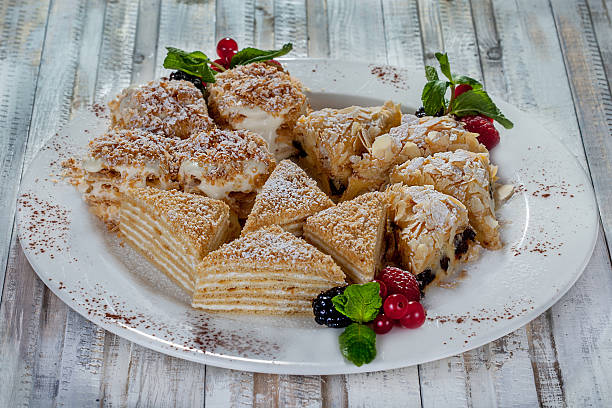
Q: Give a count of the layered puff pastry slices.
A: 4